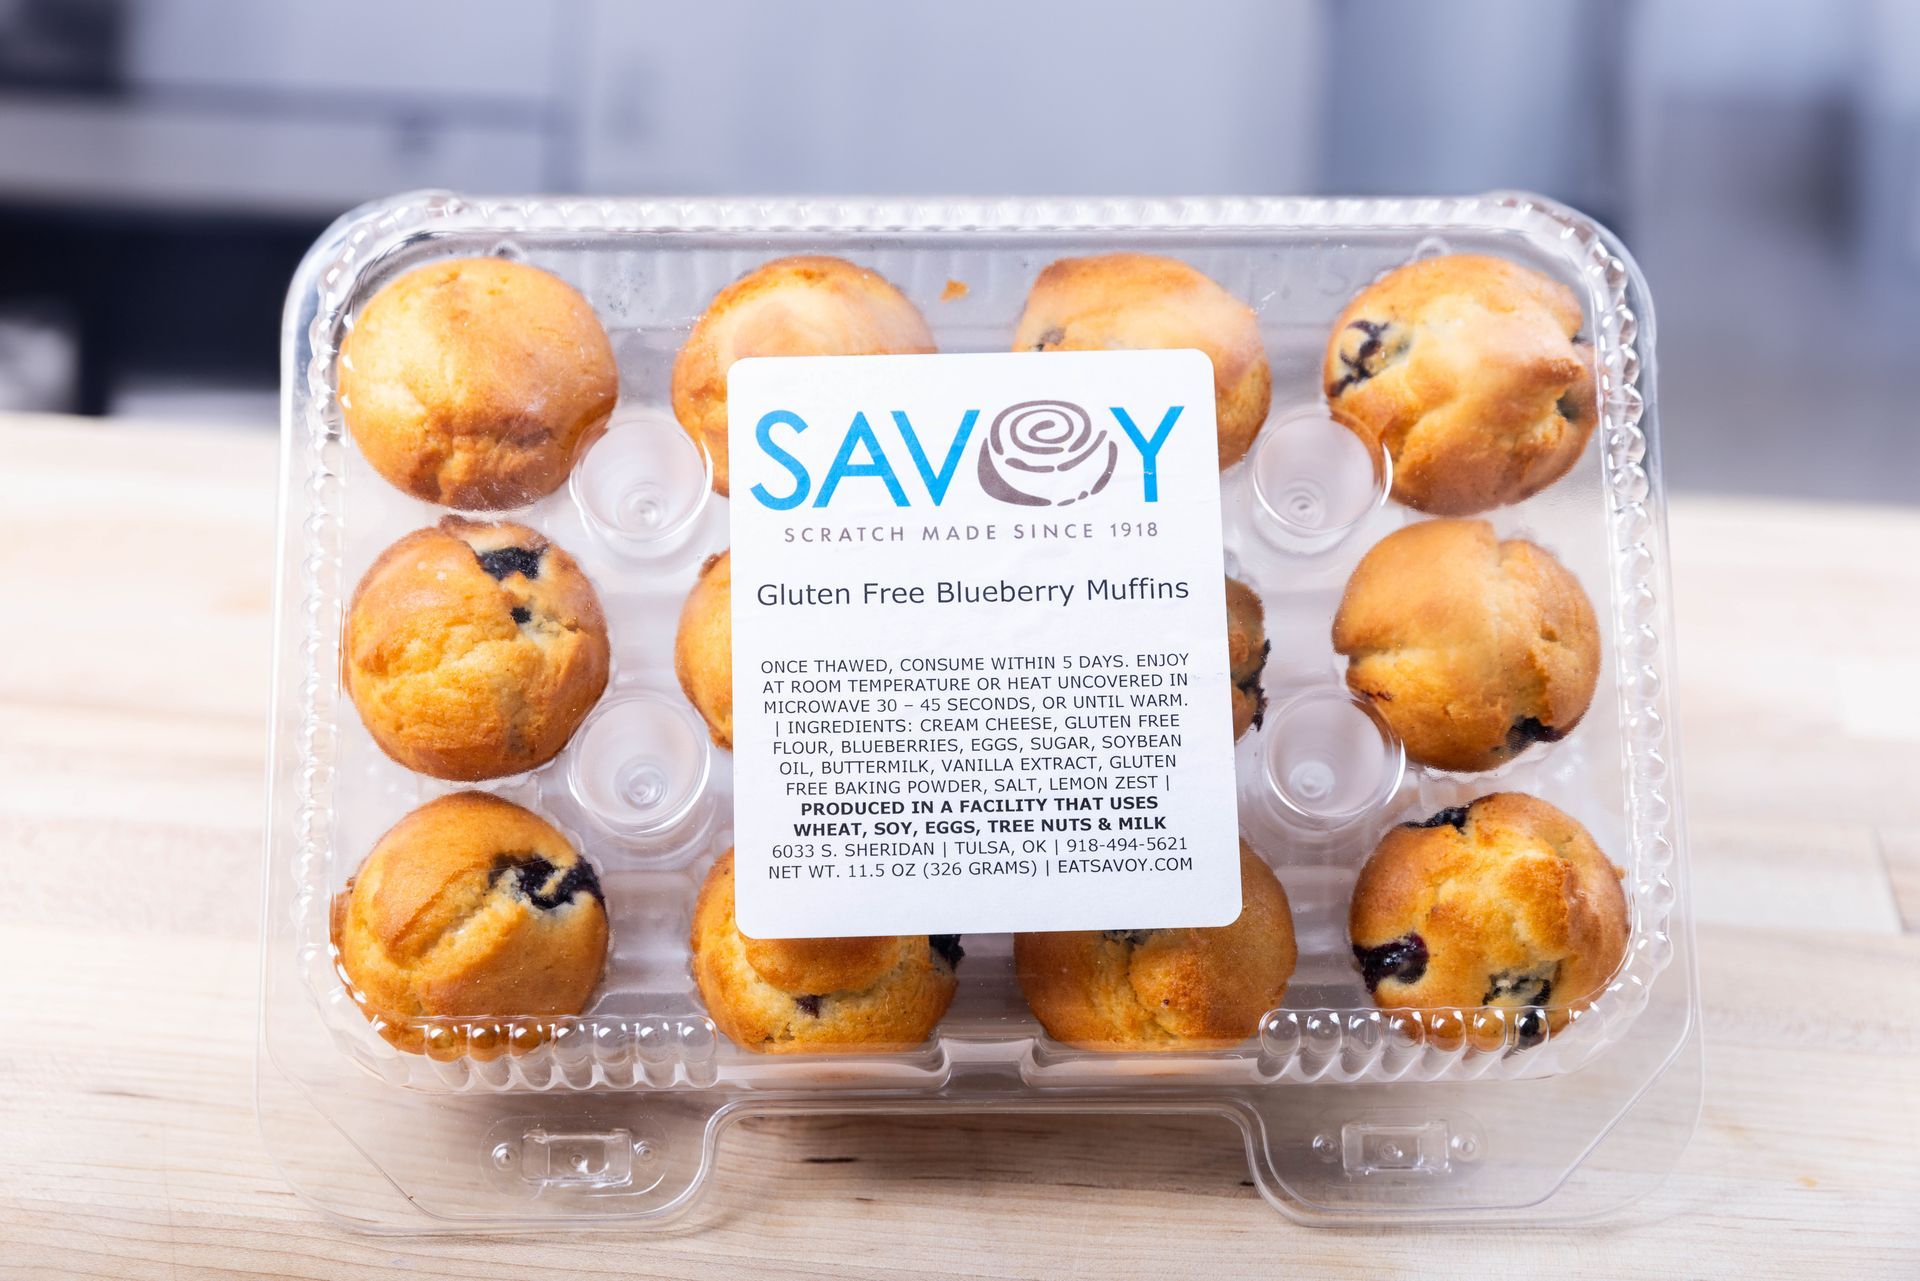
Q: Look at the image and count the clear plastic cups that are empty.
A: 4